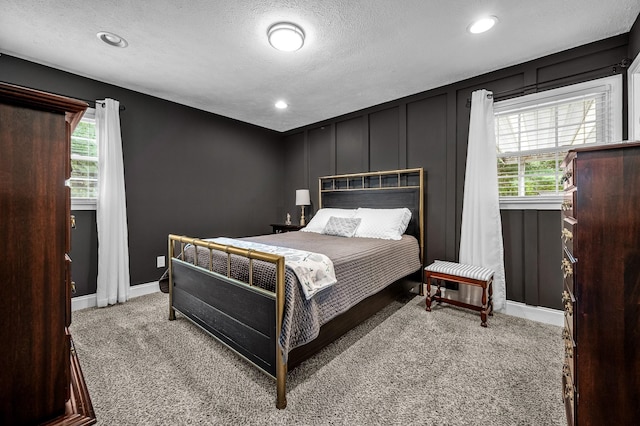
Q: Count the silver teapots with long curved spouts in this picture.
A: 0